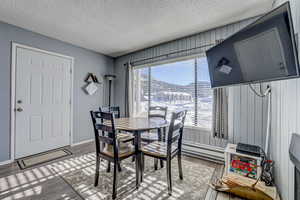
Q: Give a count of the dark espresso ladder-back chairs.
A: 4